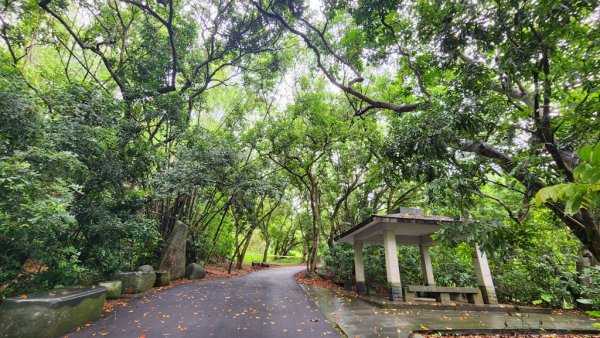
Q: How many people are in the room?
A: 0